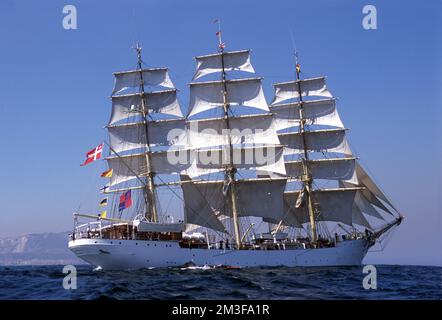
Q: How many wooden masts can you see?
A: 3